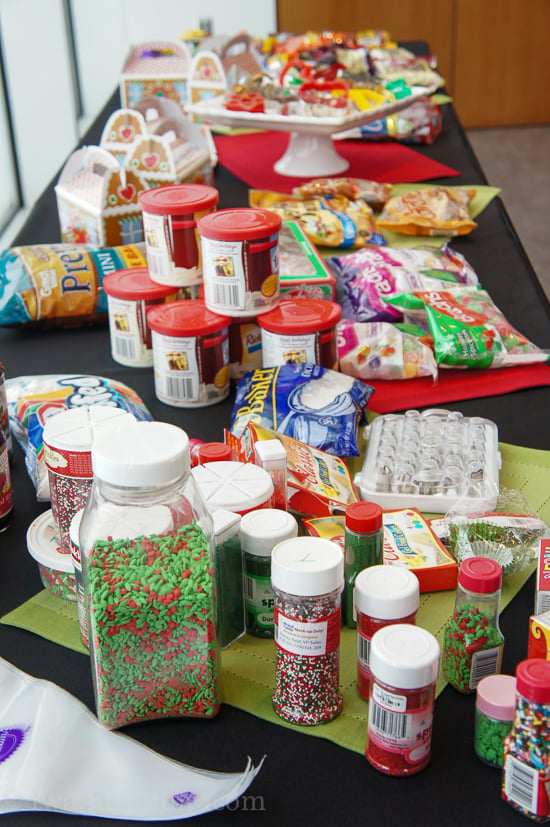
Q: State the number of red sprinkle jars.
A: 2